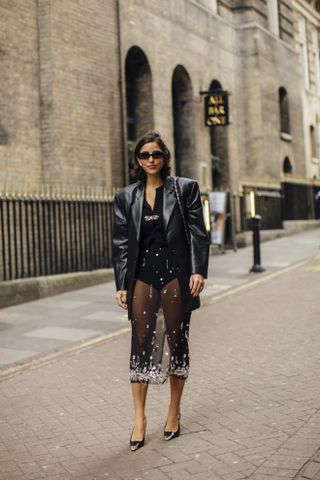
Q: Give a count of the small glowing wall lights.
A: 2